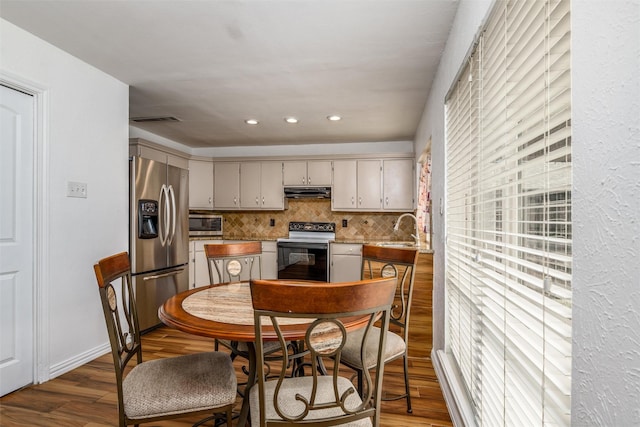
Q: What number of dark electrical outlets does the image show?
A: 2